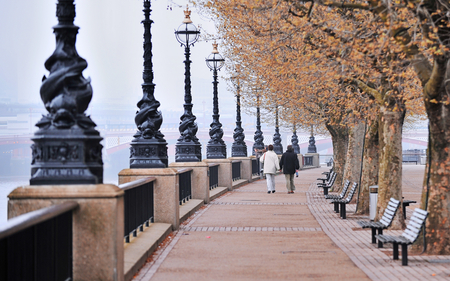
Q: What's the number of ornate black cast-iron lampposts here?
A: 9